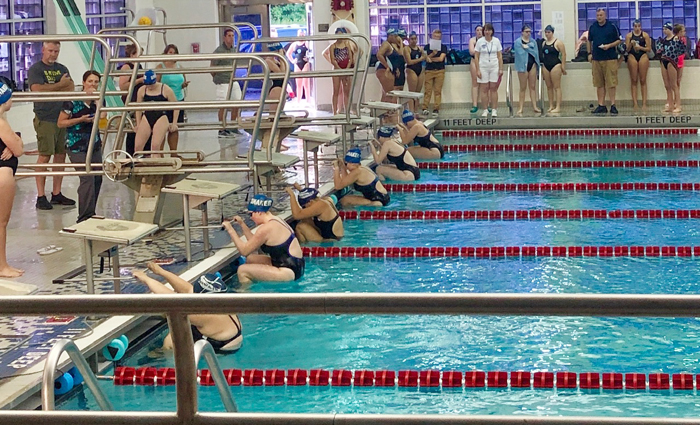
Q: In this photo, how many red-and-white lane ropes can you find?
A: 7